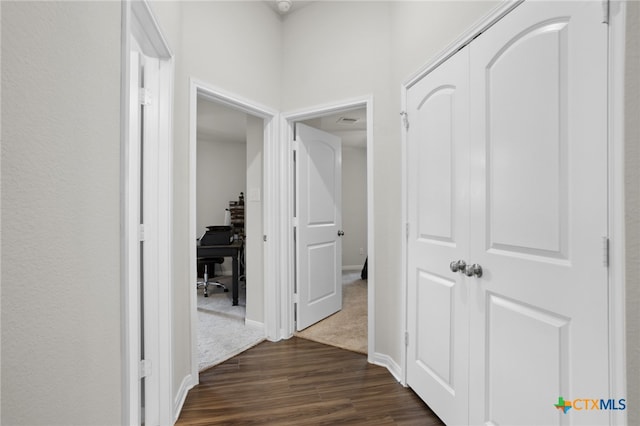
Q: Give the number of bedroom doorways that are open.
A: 2